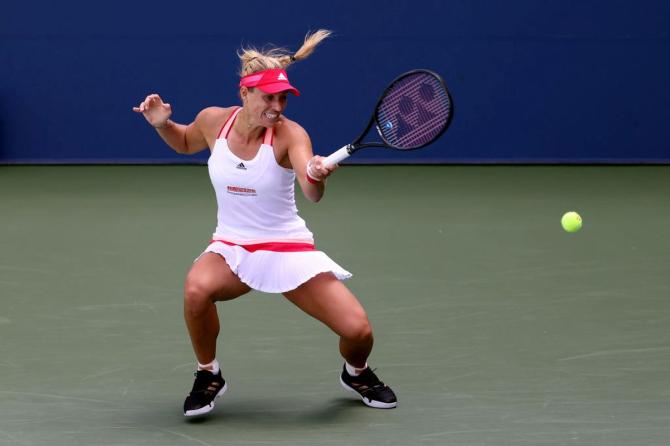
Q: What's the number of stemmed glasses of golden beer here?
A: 0